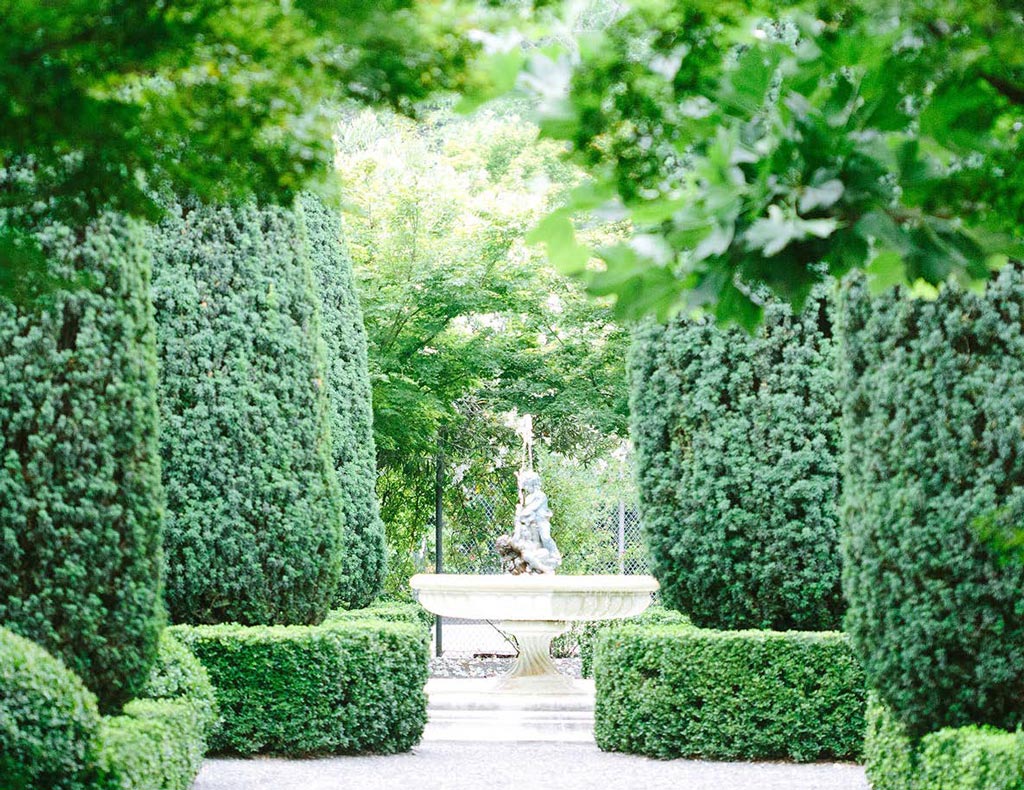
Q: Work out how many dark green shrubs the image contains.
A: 5